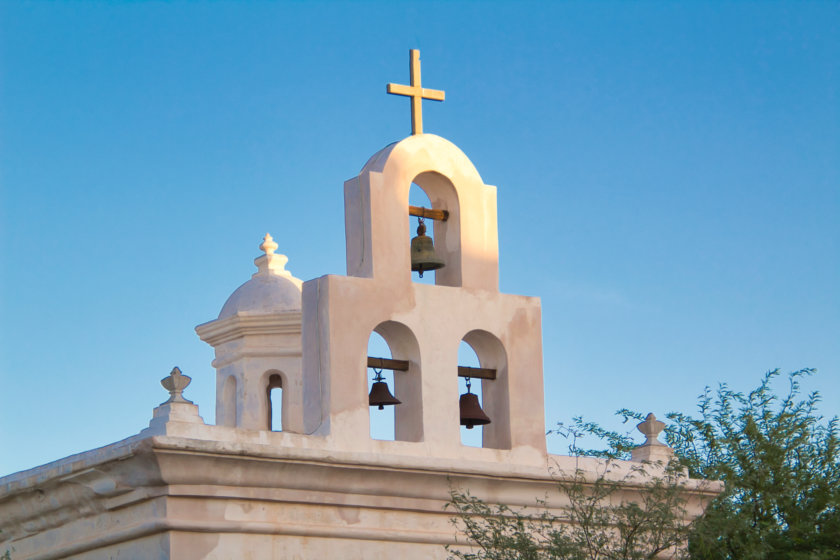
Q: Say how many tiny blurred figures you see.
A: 0